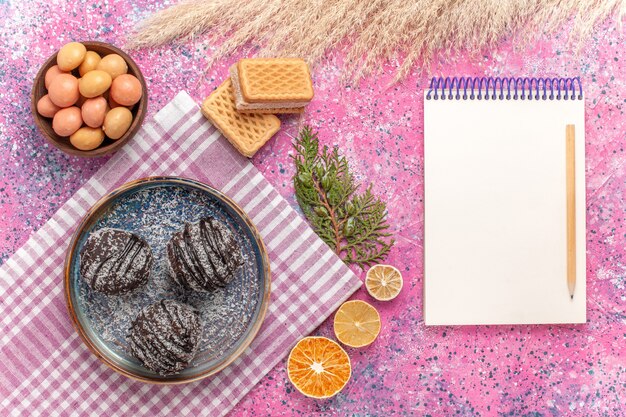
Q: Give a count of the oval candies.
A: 12